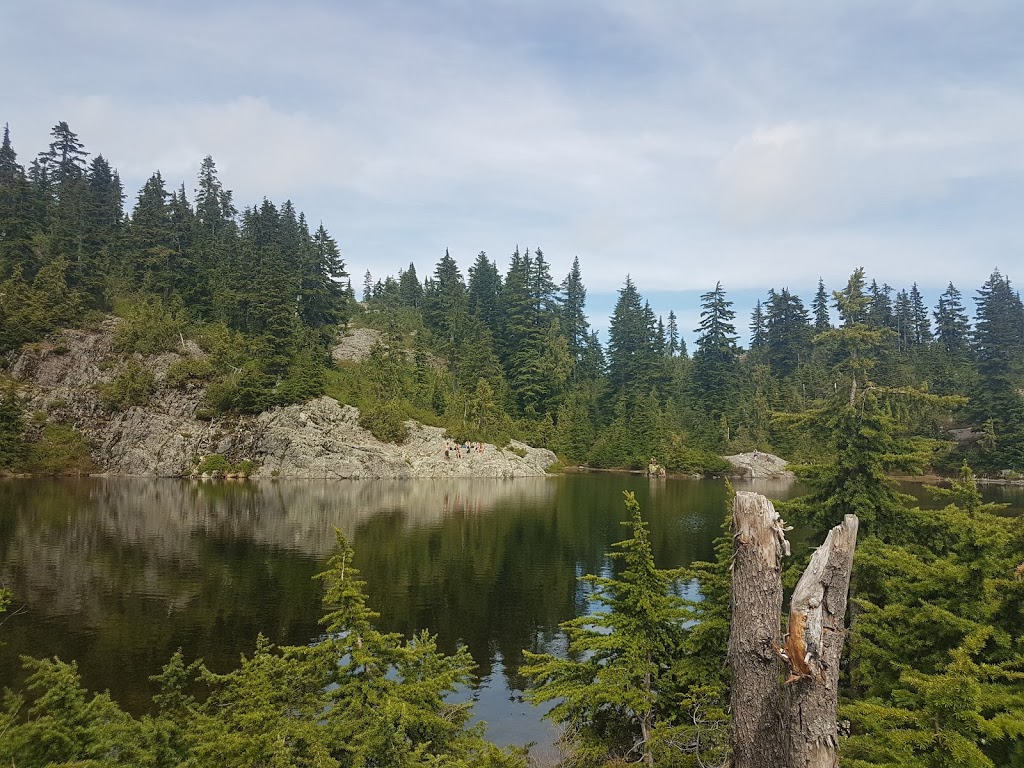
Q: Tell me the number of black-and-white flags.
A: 0